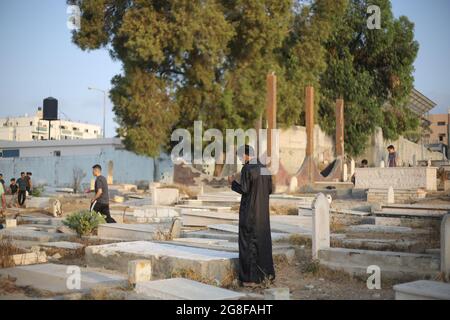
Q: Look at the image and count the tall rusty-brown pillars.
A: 3